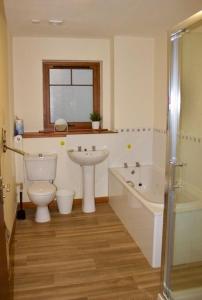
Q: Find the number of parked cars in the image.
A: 0